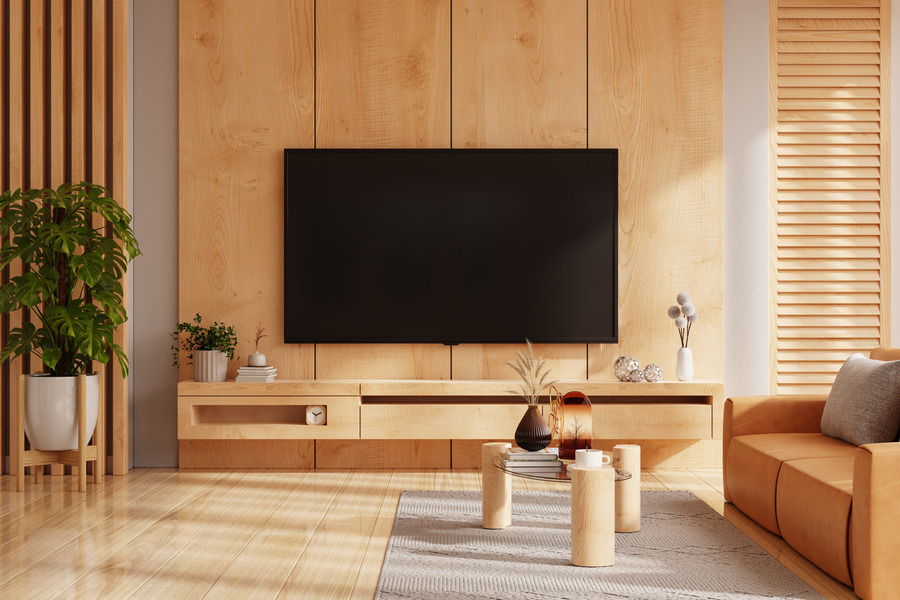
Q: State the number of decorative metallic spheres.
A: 3